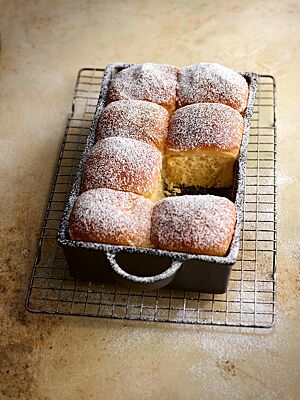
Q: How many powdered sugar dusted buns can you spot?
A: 7